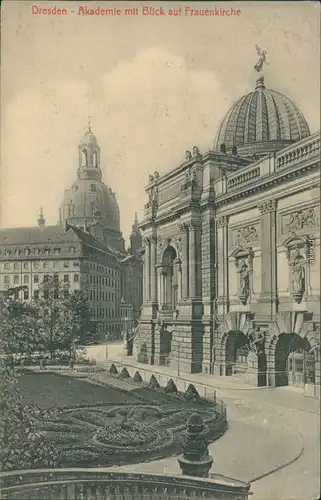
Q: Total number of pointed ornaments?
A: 6